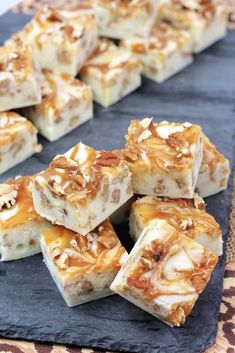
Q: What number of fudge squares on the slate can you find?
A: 15